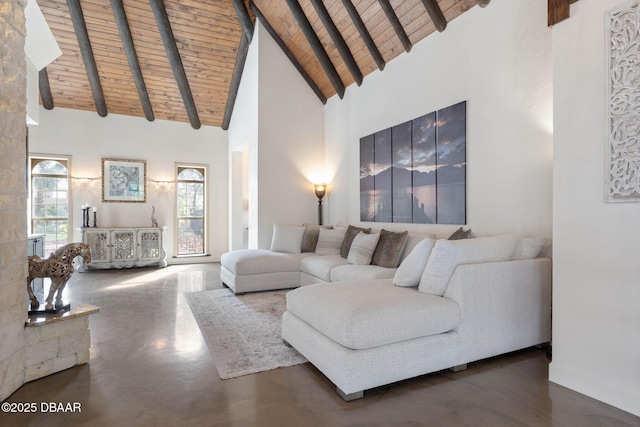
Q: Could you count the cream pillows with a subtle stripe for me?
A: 2